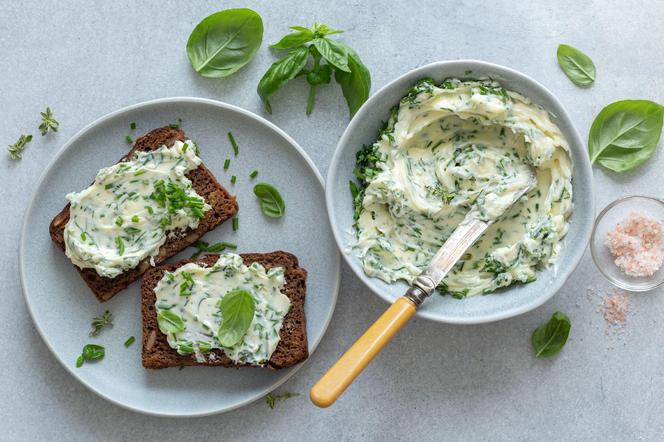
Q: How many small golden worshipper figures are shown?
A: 0